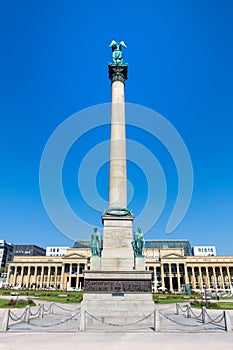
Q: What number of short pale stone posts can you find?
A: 10